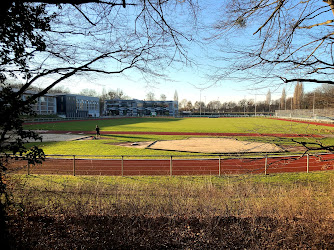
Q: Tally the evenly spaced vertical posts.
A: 7